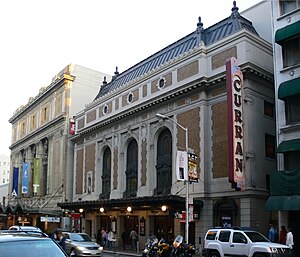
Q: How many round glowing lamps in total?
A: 4